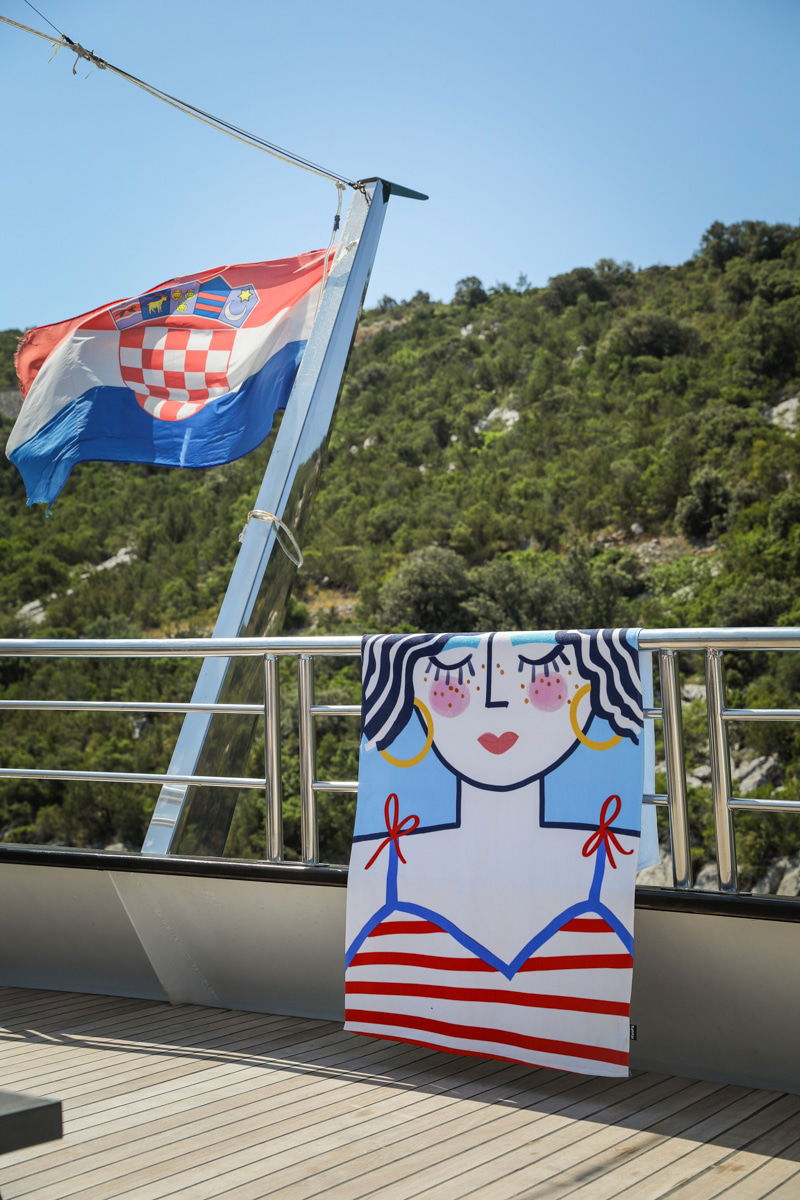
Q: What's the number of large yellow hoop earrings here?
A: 2